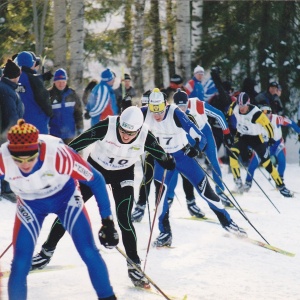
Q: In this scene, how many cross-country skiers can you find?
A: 7